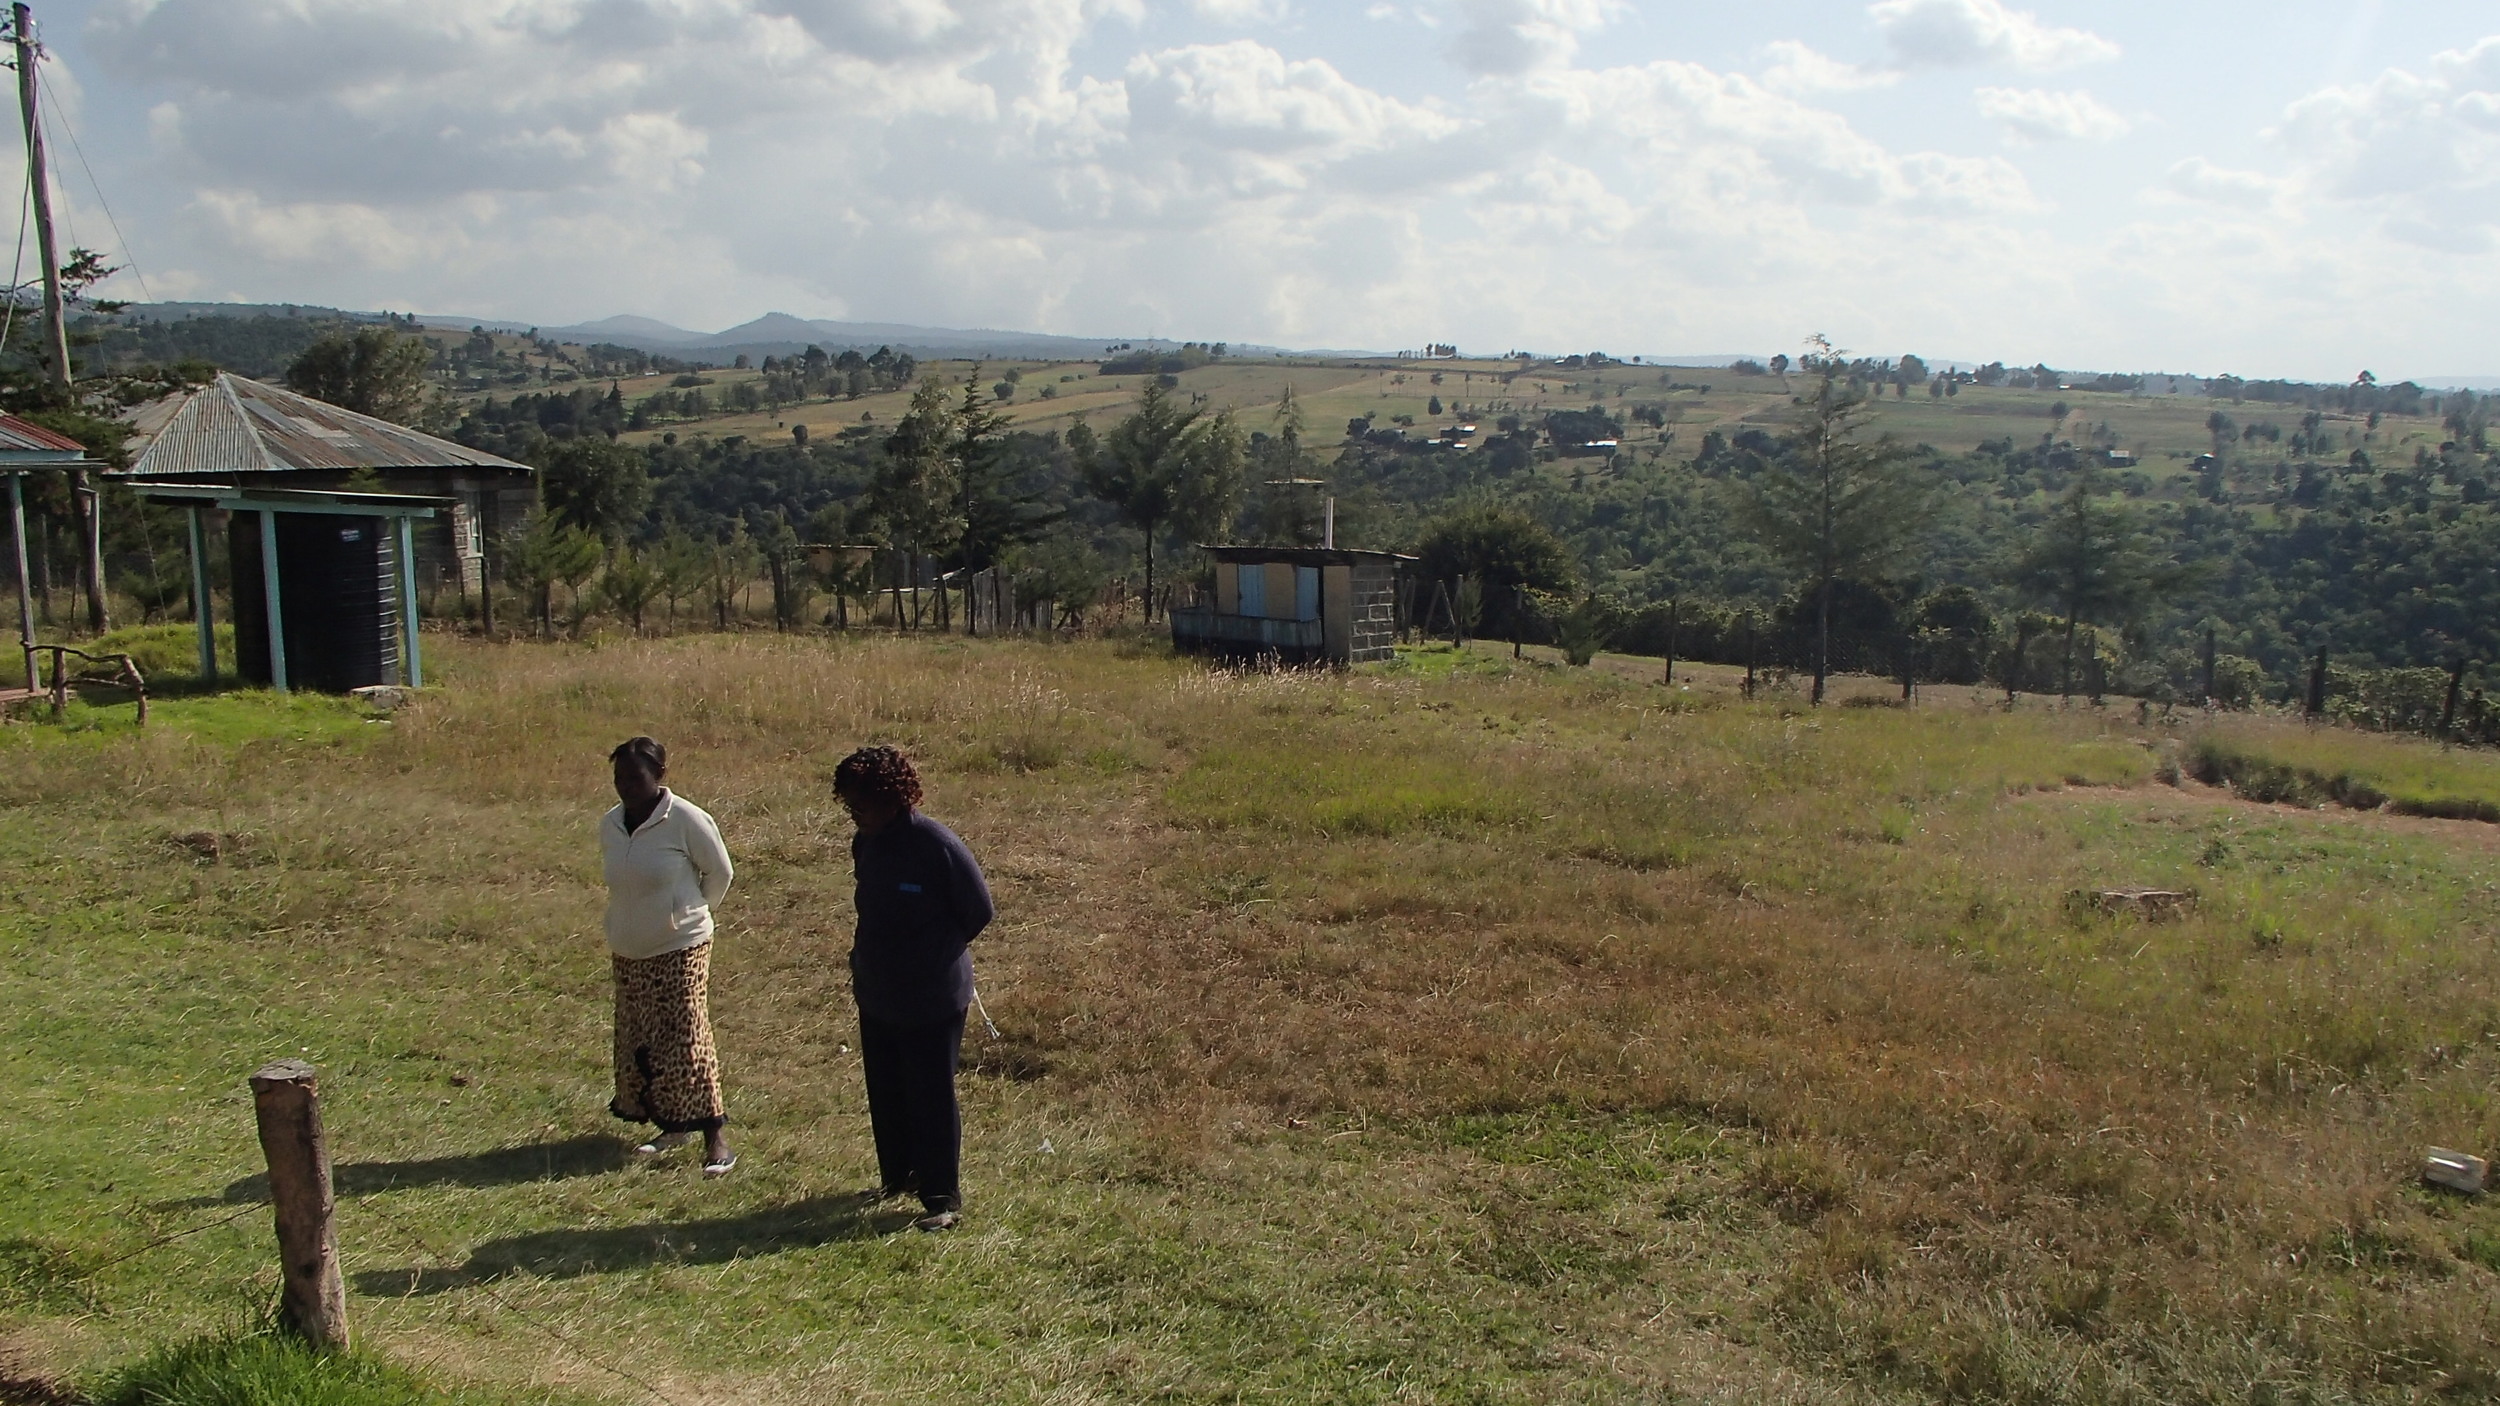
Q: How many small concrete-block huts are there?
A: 1